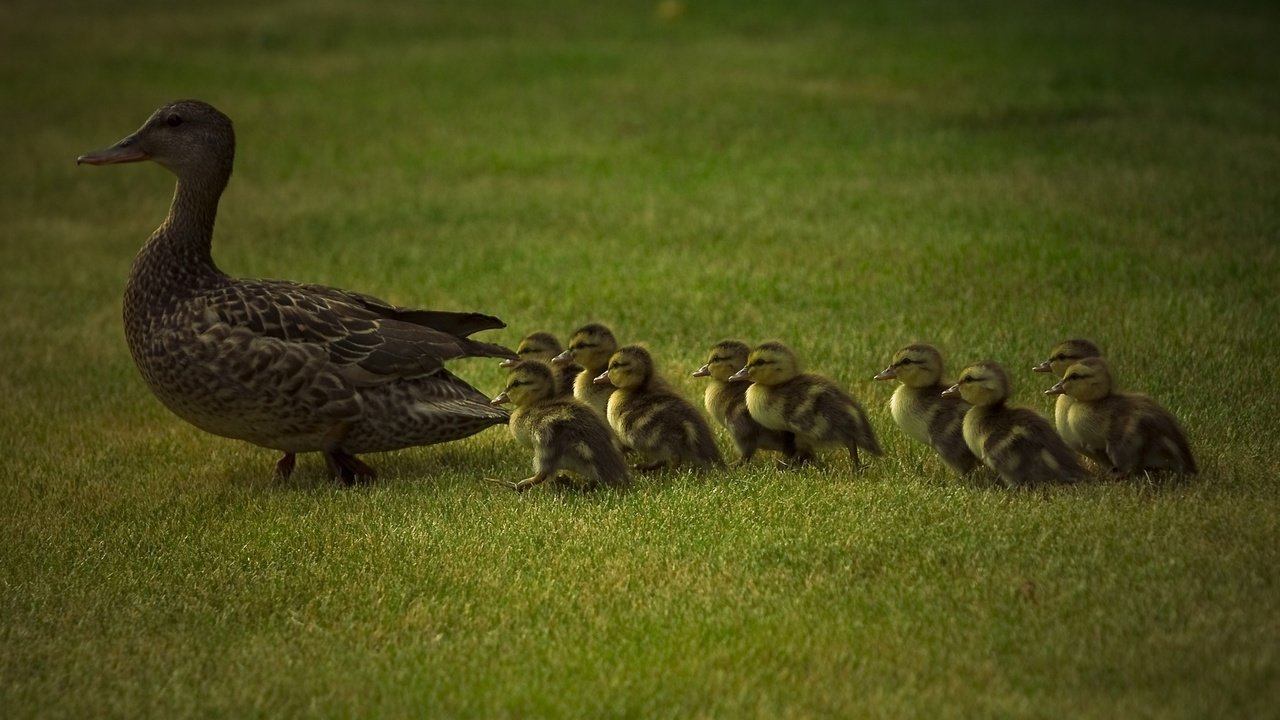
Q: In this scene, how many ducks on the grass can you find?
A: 11